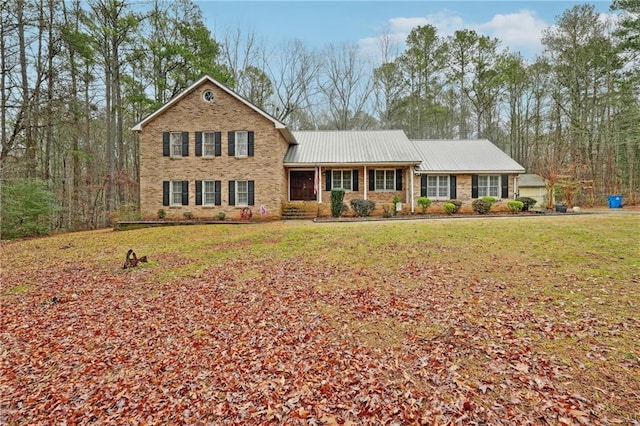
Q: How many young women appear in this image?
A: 0